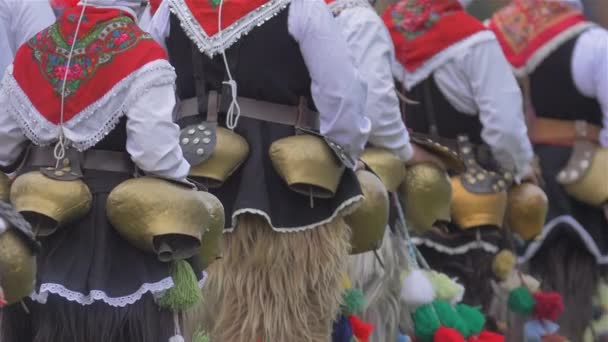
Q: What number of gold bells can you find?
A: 13